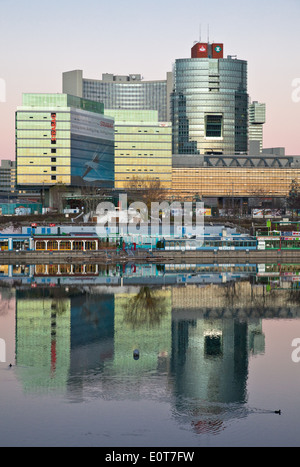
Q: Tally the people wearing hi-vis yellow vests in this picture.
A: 0